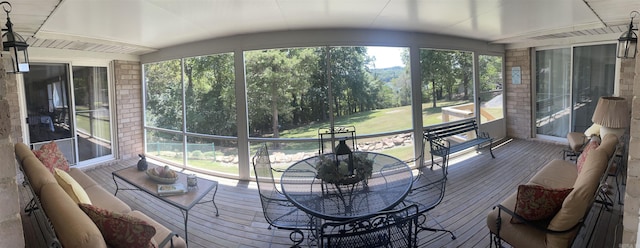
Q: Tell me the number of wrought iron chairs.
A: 4